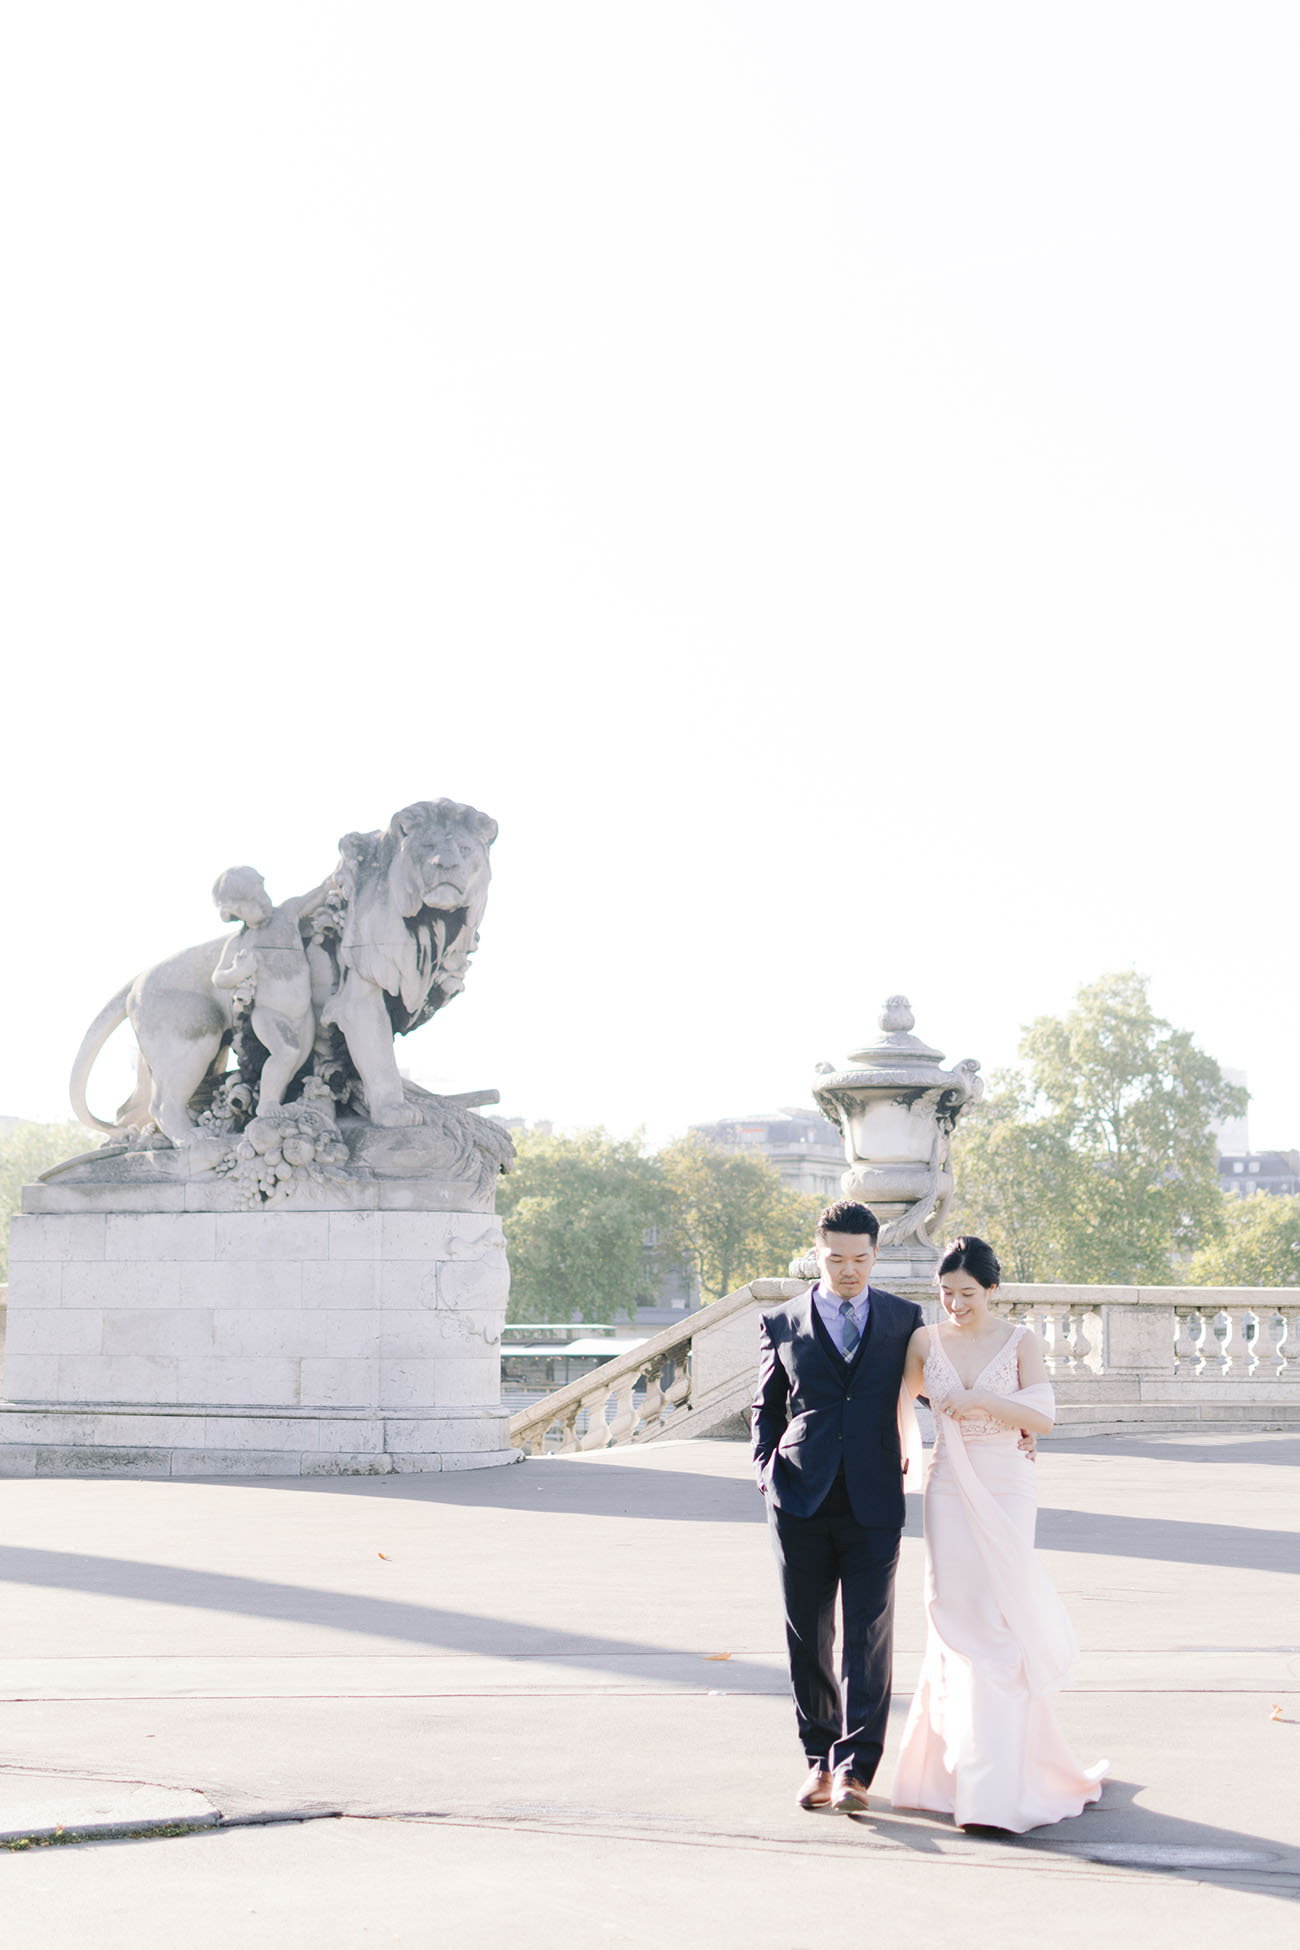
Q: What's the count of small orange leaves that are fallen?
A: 3